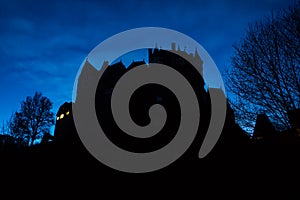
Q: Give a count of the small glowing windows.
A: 3